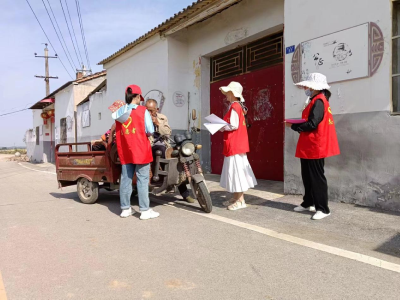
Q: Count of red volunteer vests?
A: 3